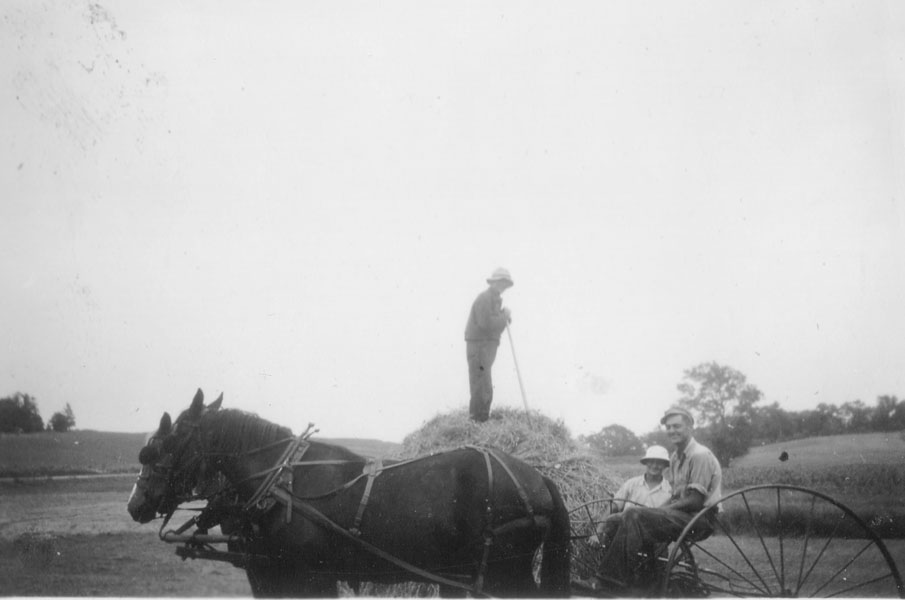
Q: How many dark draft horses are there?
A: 2